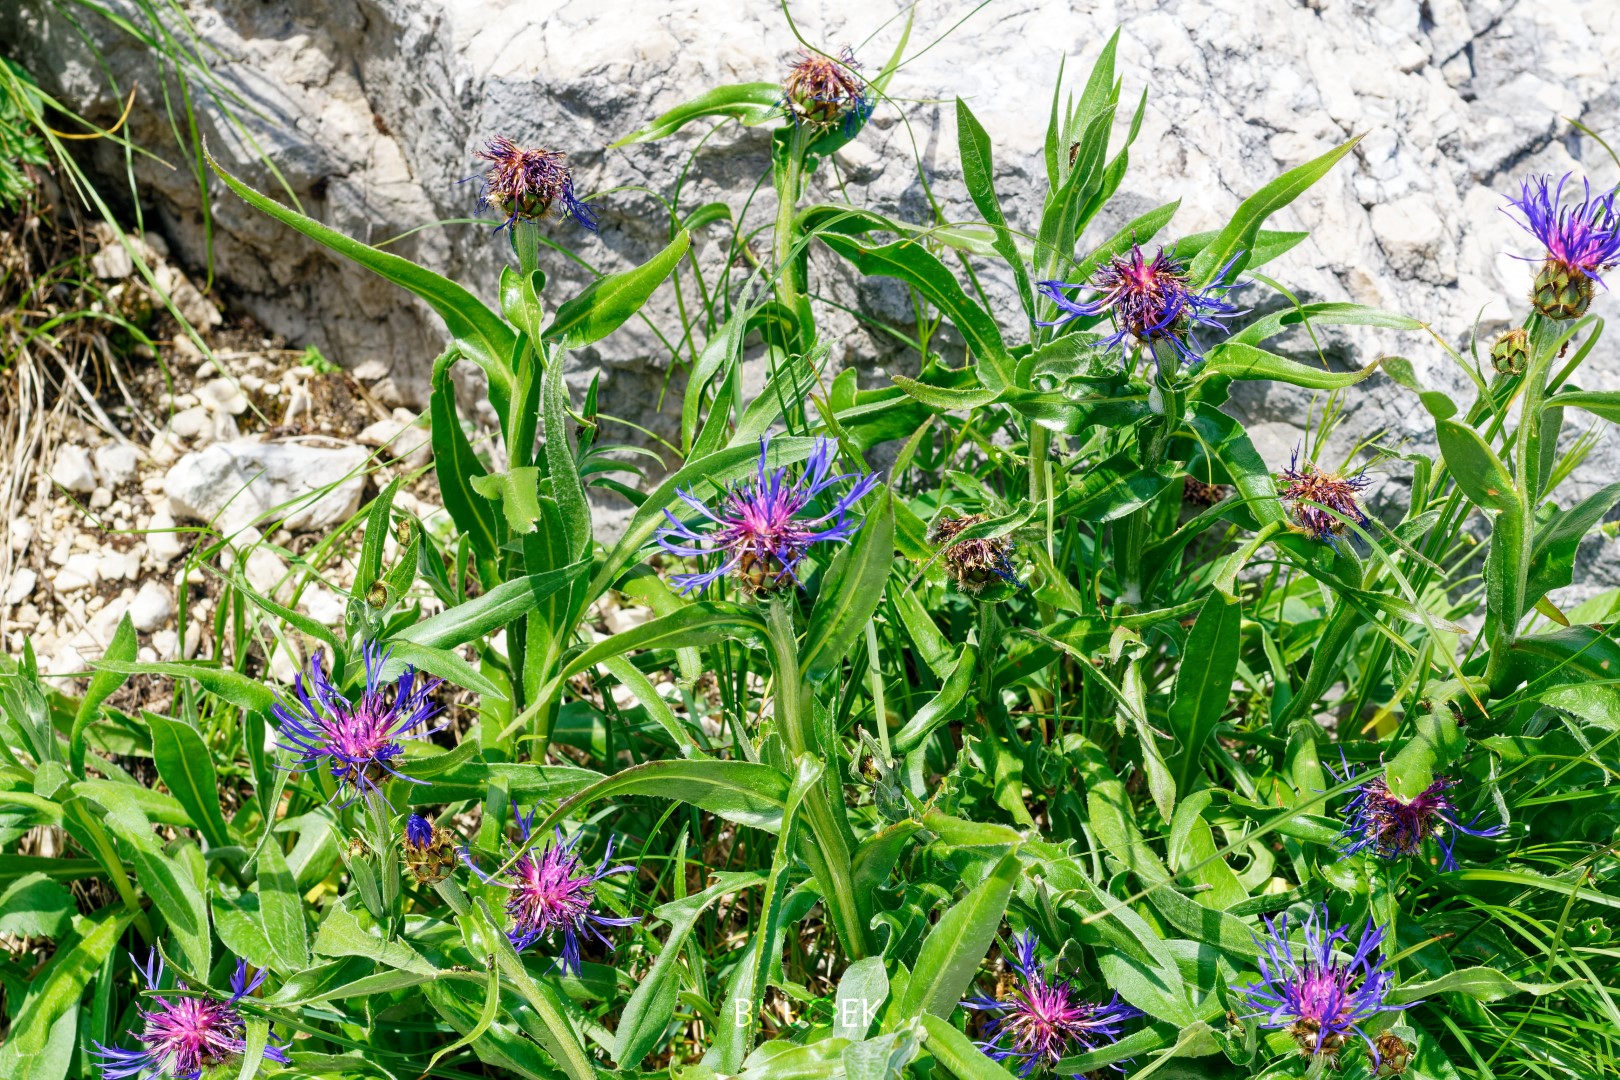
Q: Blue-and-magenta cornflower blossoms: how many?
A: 9